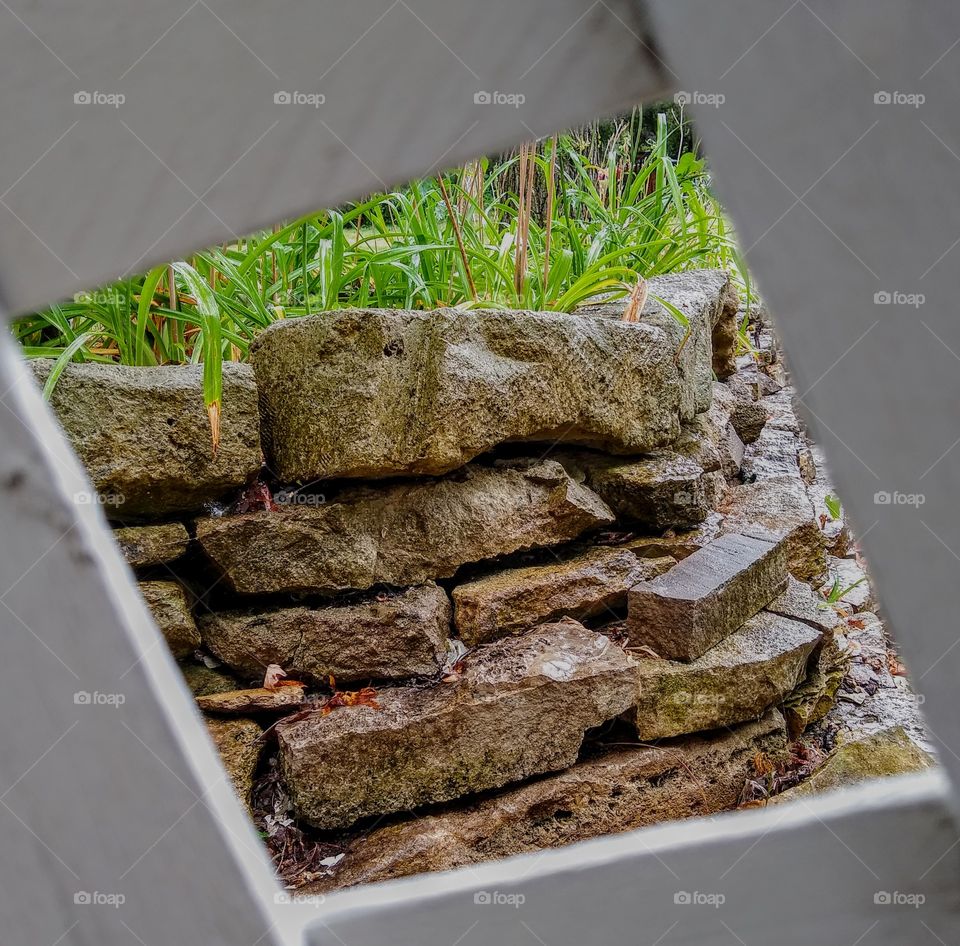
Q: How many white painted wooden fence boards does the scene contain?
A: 4